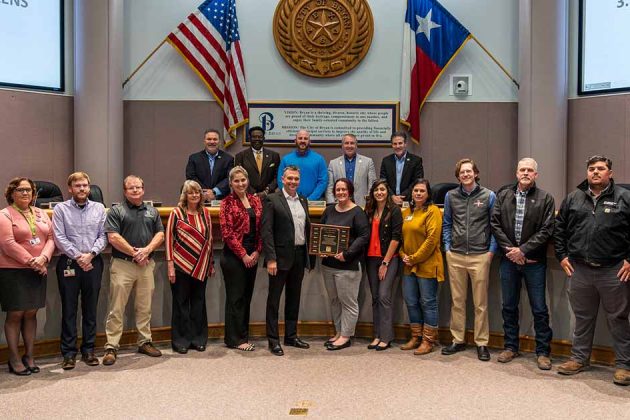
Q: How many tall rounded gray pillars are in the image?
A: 2